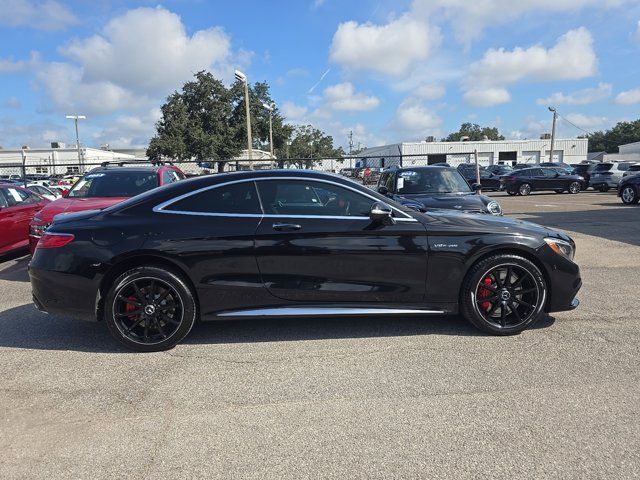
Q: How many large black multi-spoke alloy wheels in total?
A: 2